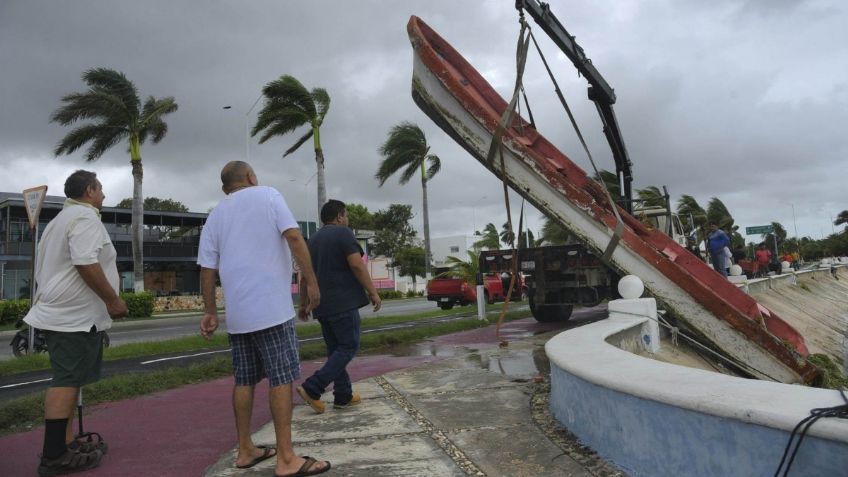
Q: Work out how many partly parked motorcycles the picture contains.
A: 1